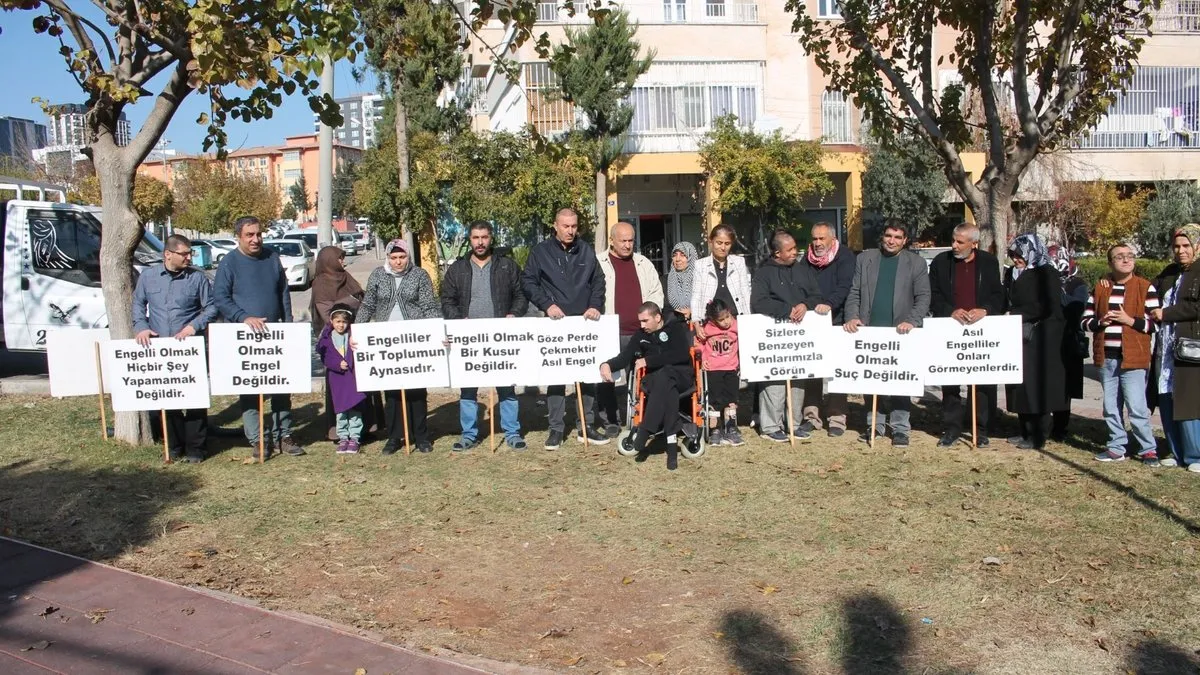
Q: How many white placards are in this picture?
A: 9